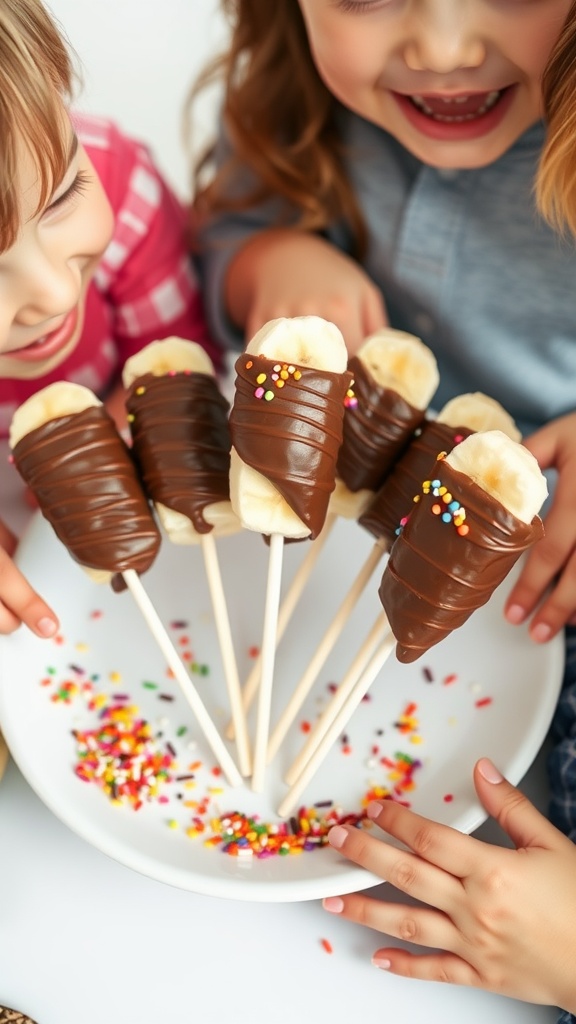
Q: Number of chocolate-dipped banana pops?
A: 6